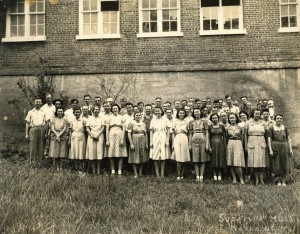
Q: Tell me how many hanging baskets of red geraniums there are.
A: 0